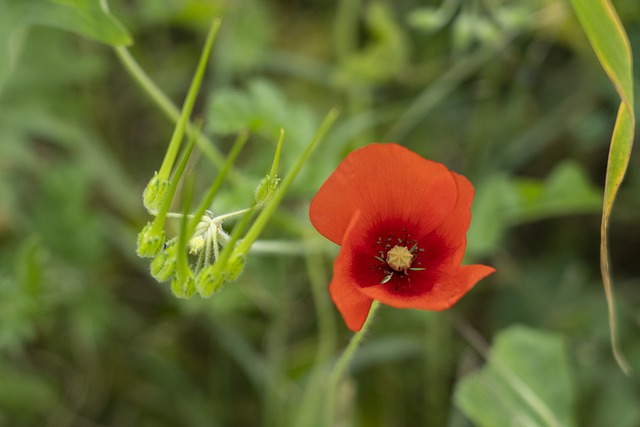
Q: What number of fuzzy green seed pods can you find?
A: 7